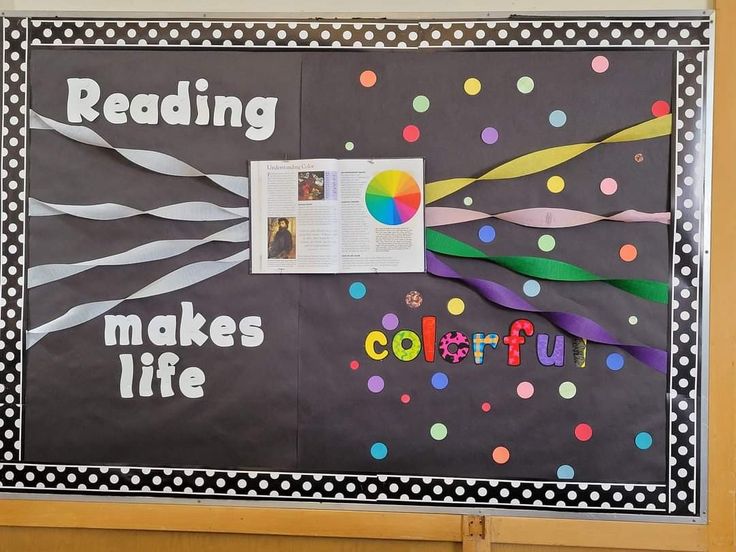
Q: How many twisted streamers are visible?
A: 8